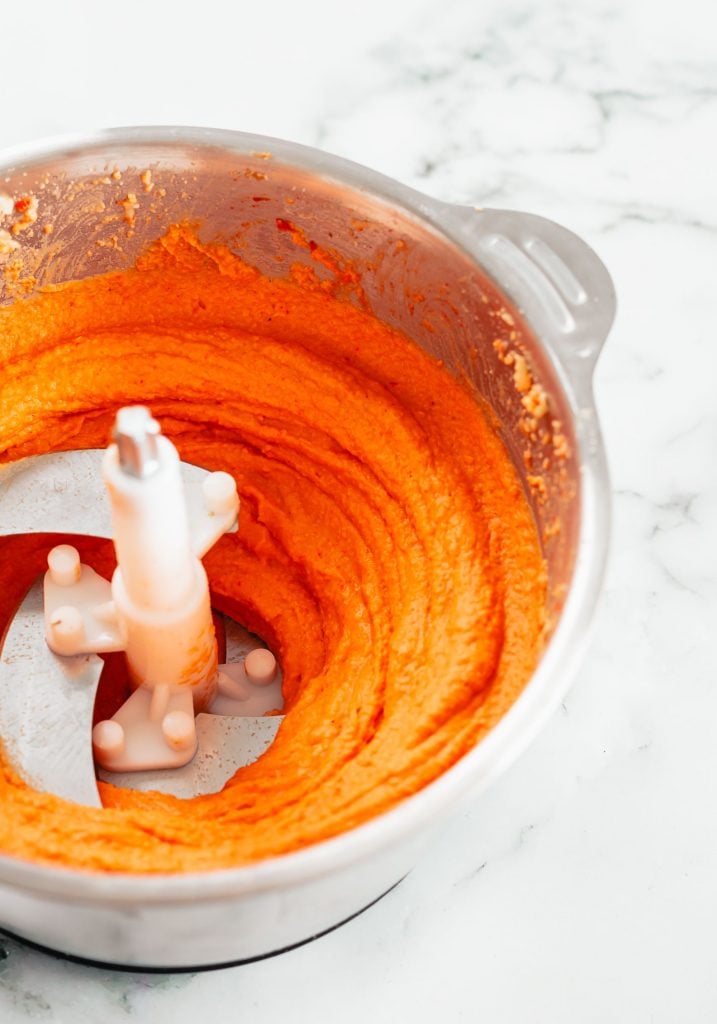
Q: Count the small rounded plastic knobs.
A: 6